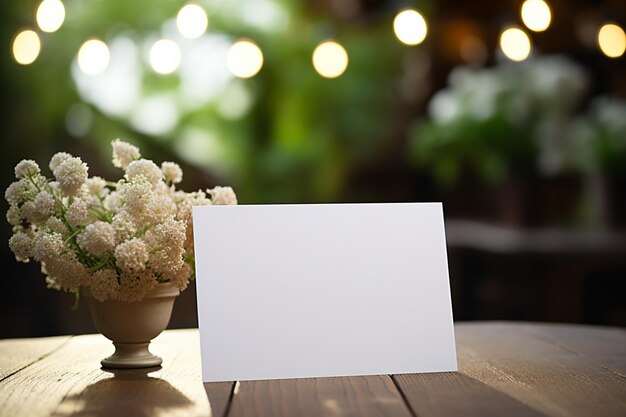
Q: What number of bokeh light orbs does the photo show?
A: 11